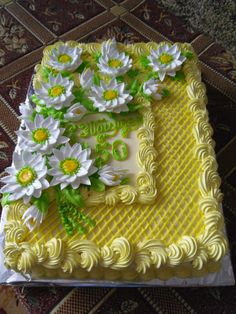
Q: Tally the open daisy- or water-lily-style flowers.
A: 8